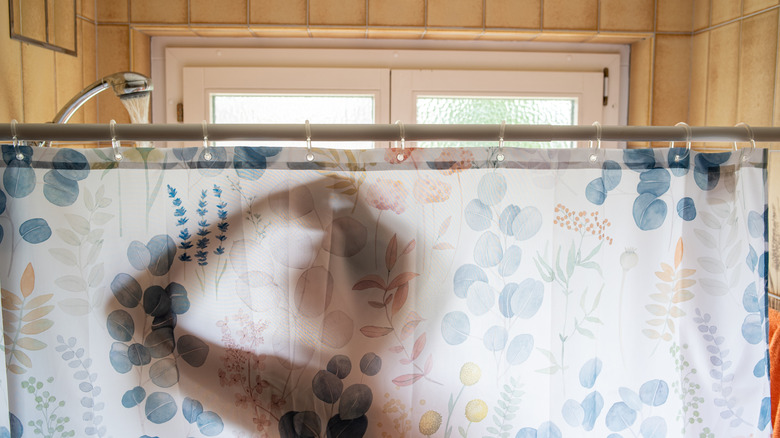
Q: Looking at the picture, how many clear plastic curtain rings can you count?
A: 9